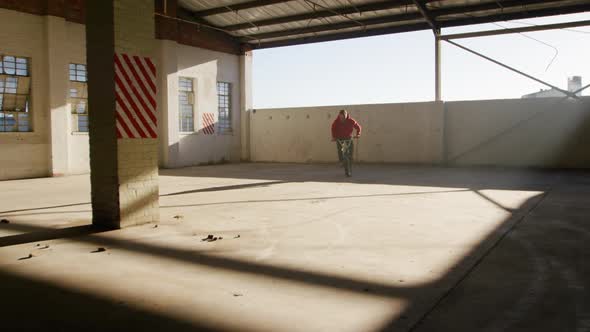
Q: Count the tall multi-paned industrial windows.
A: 4